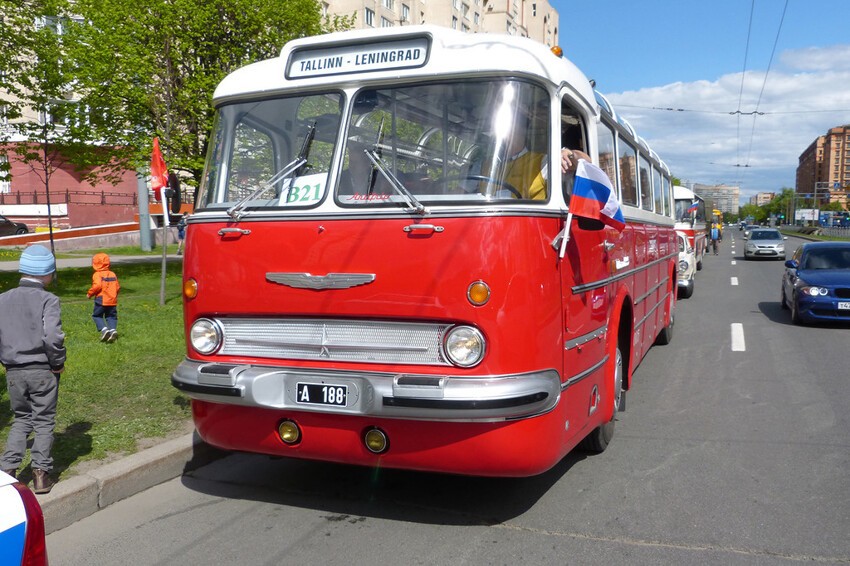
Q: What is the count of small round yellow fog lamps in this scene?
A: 2